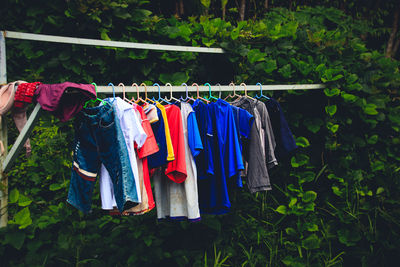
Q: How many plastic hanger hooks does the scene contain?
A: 14